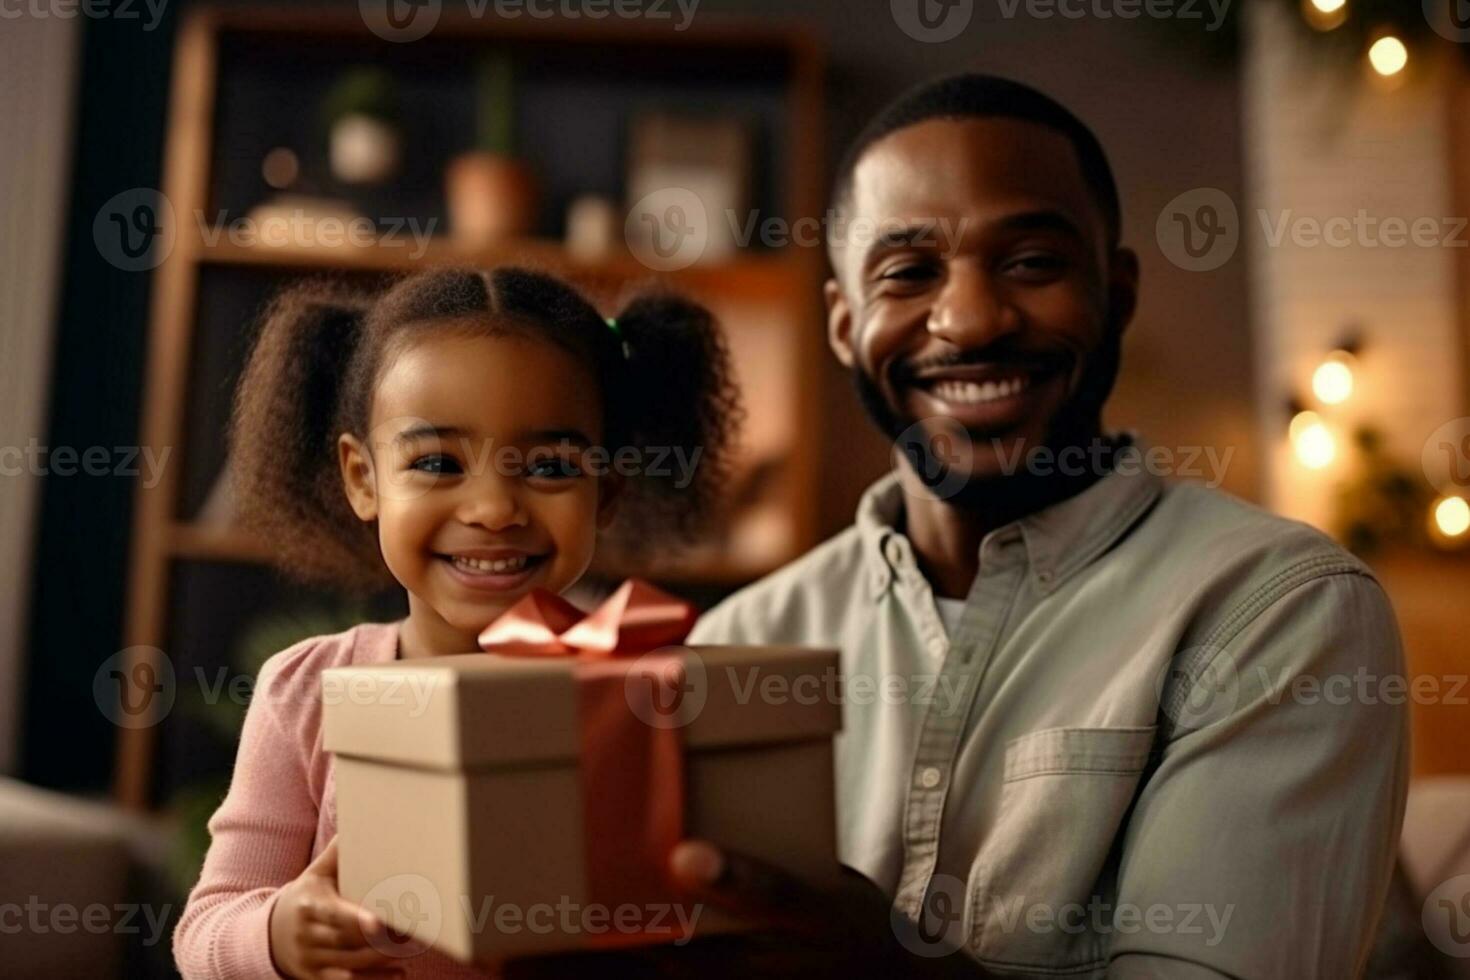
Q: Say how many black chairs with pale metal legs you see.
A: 0